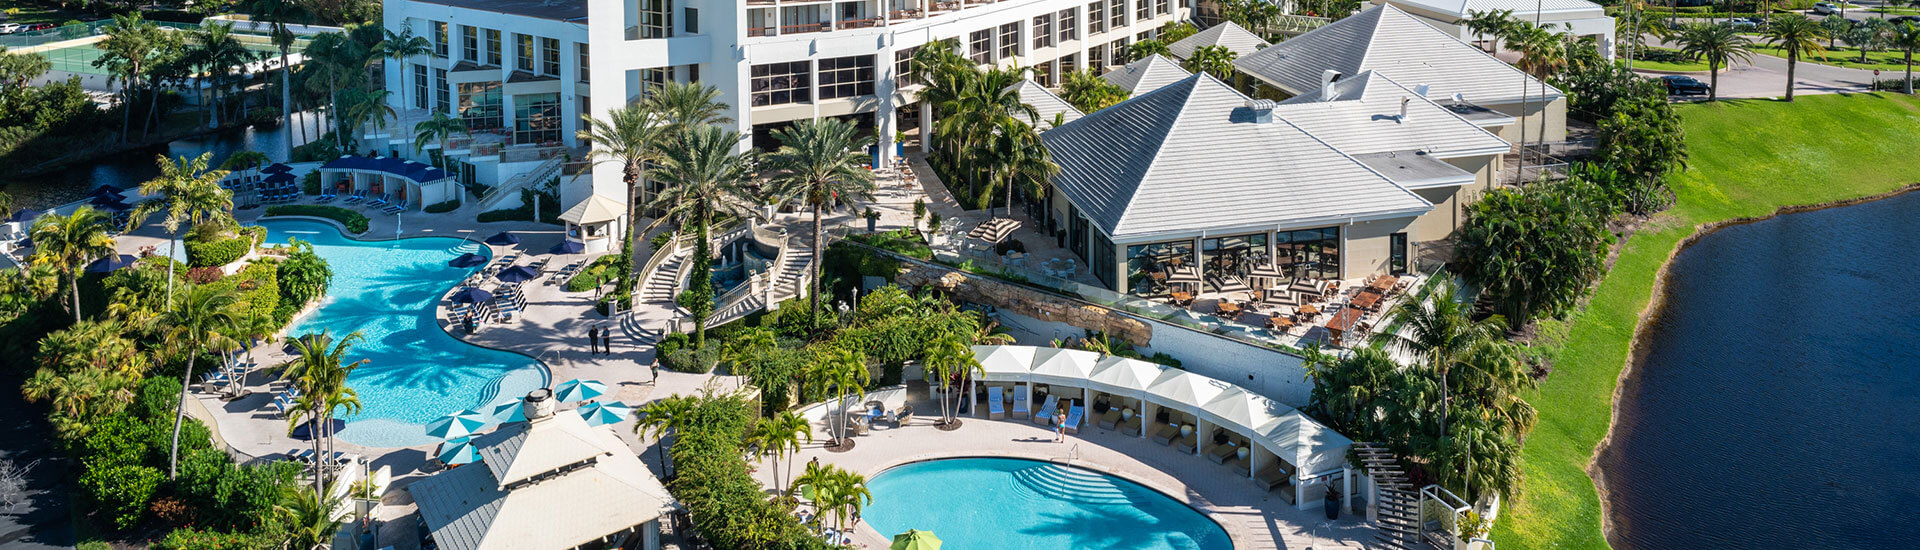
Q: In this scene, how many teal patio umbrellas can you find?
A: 5